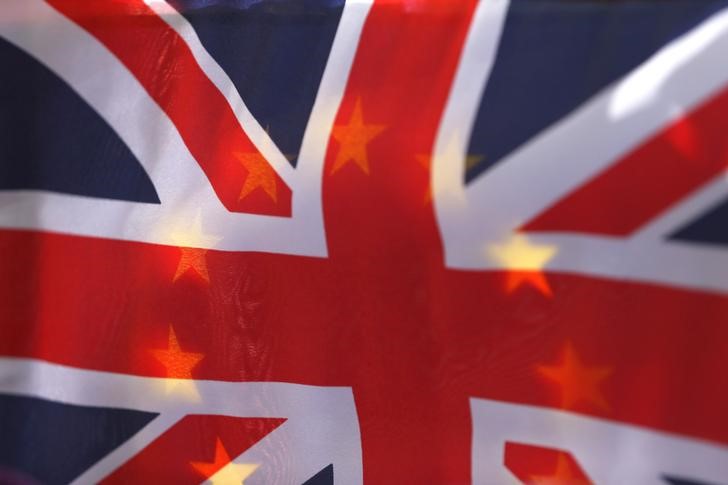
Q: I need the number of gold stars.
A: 9